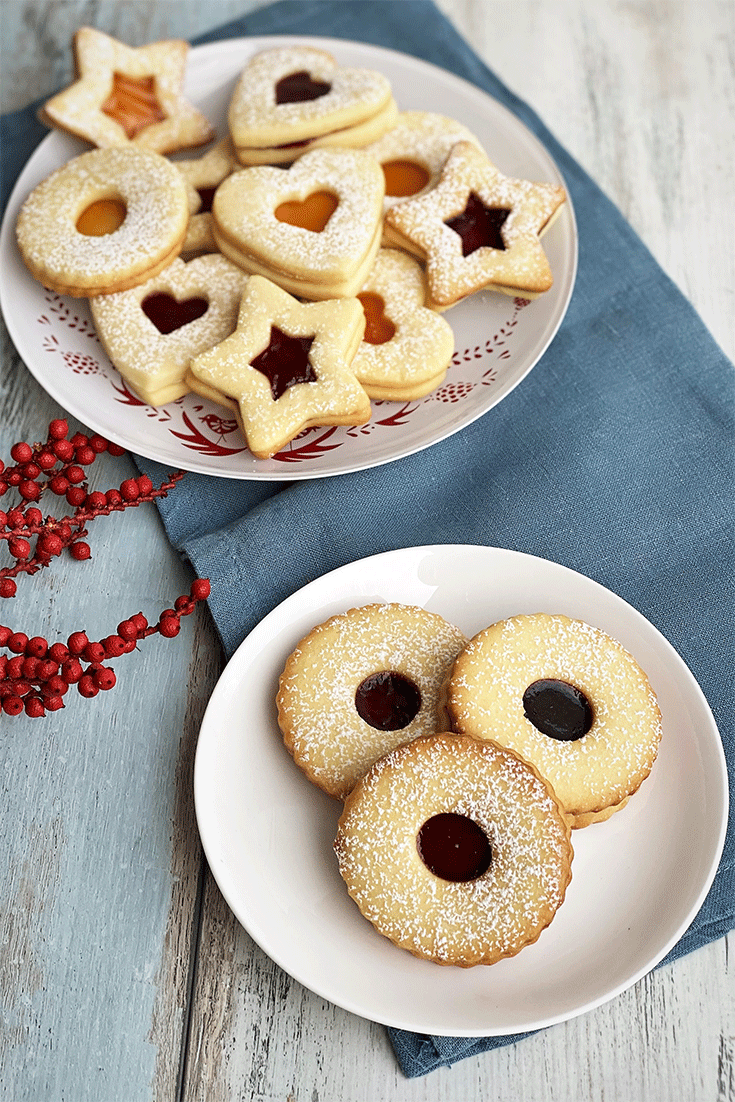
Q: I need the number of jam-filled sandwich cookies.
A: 13